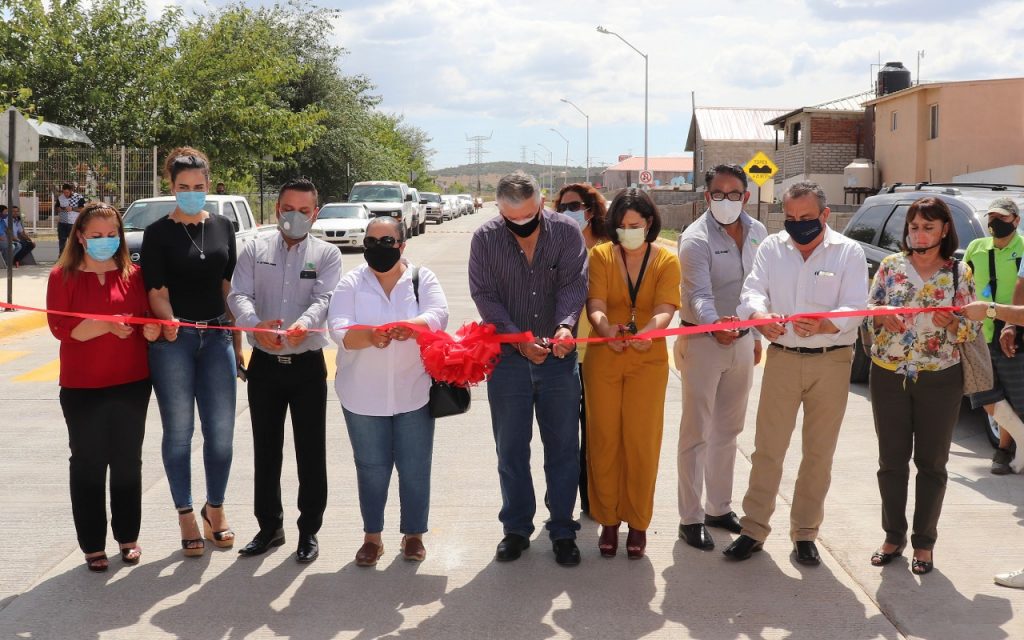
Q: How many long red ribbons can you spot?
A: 1